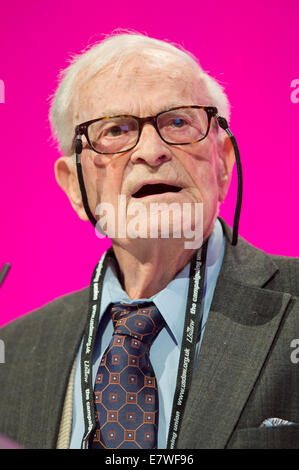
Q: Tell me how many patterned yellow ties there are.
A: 0